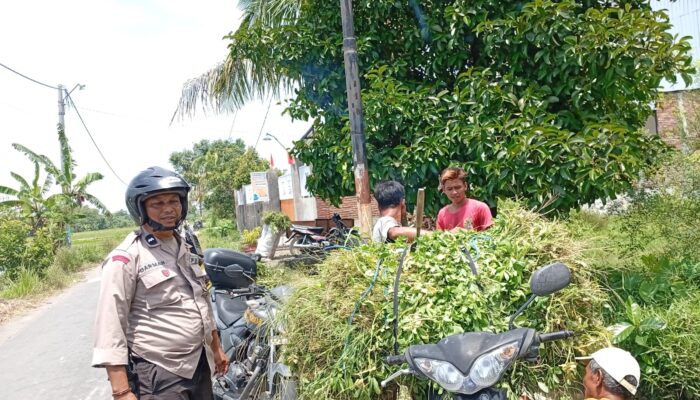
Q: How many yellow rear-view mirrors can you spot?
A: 0